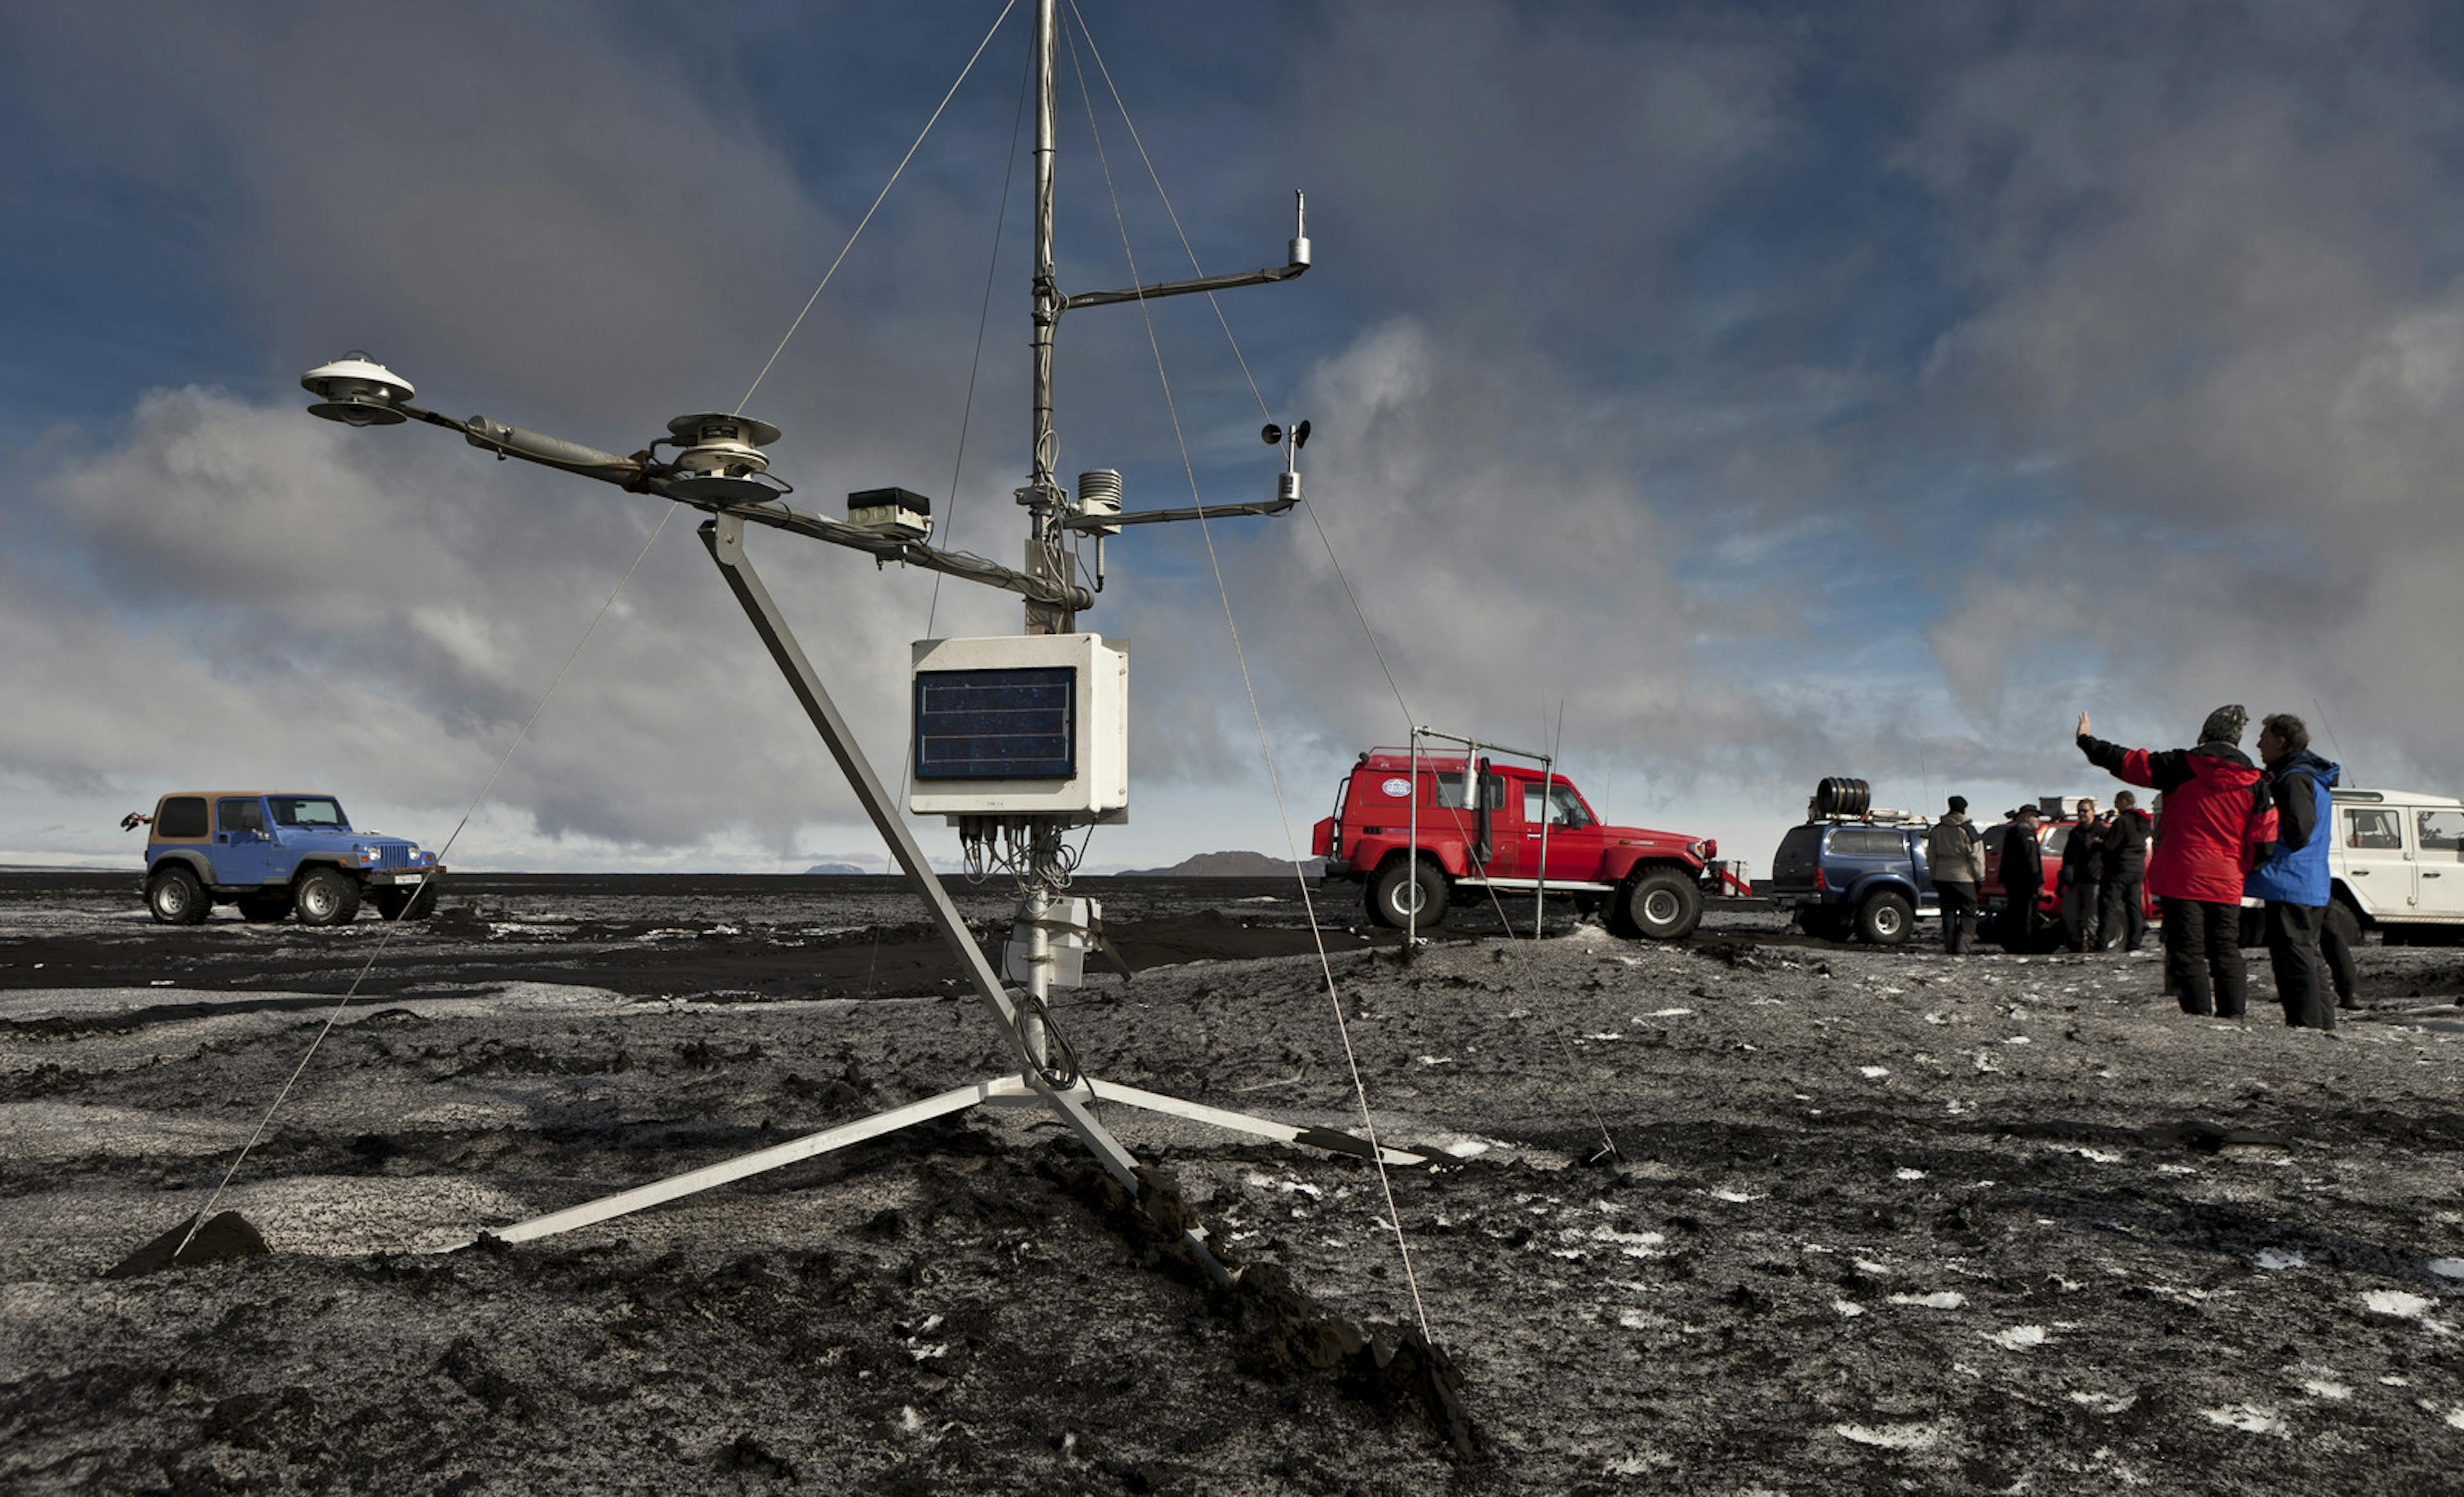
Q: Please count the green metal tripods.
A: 0